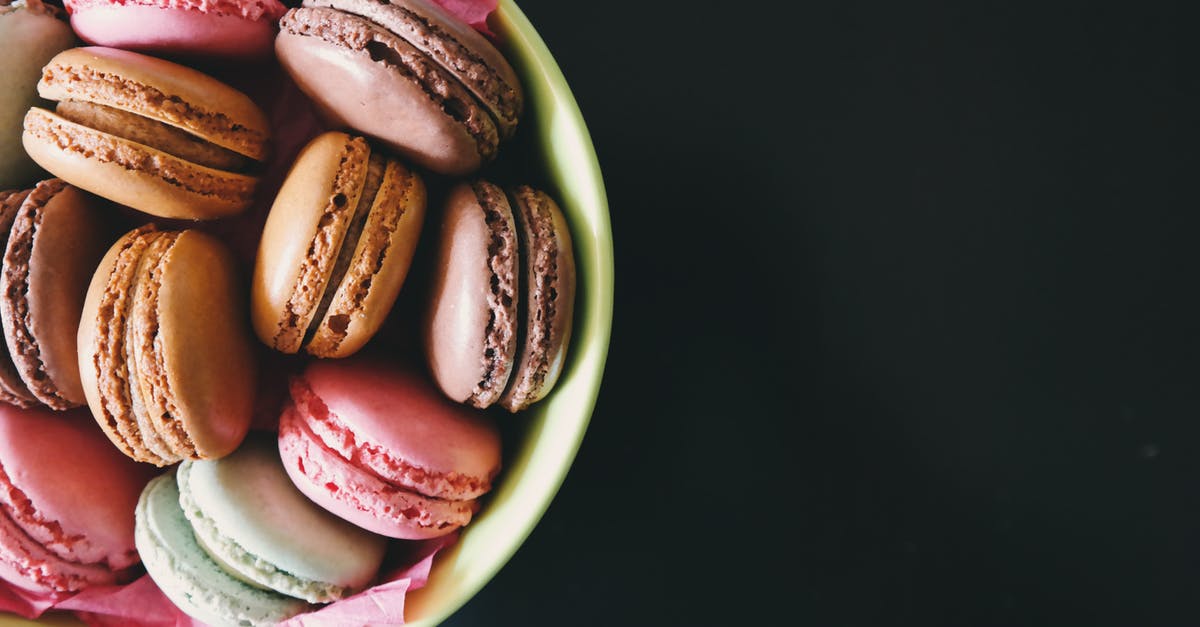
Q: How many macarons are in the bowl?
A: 11